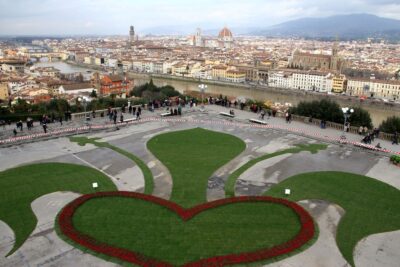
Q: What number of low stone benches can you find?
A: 4